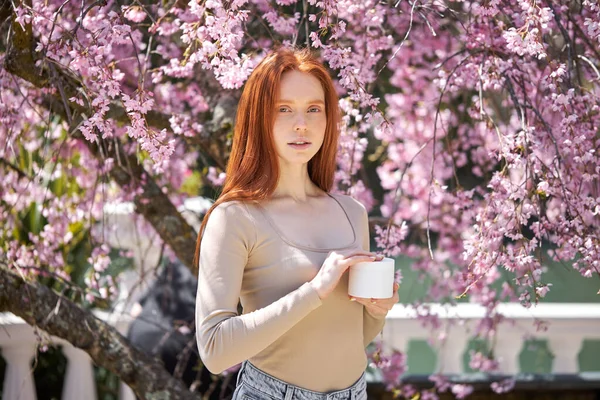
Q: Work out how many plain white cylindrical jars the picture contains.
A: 1